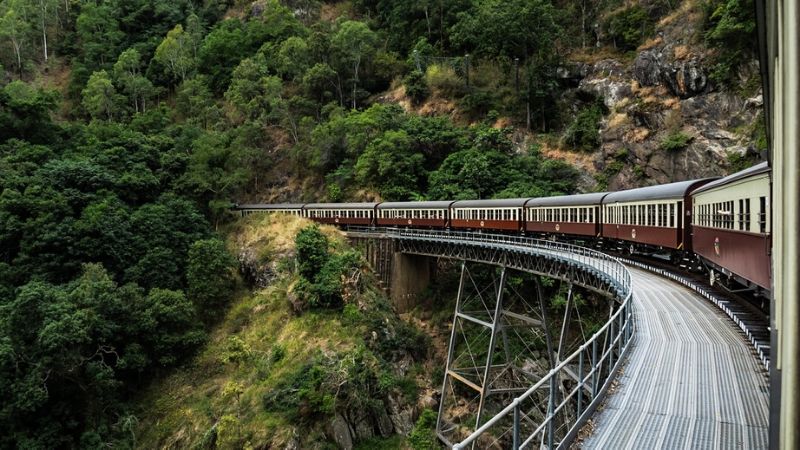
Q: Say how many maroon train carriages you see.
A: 7